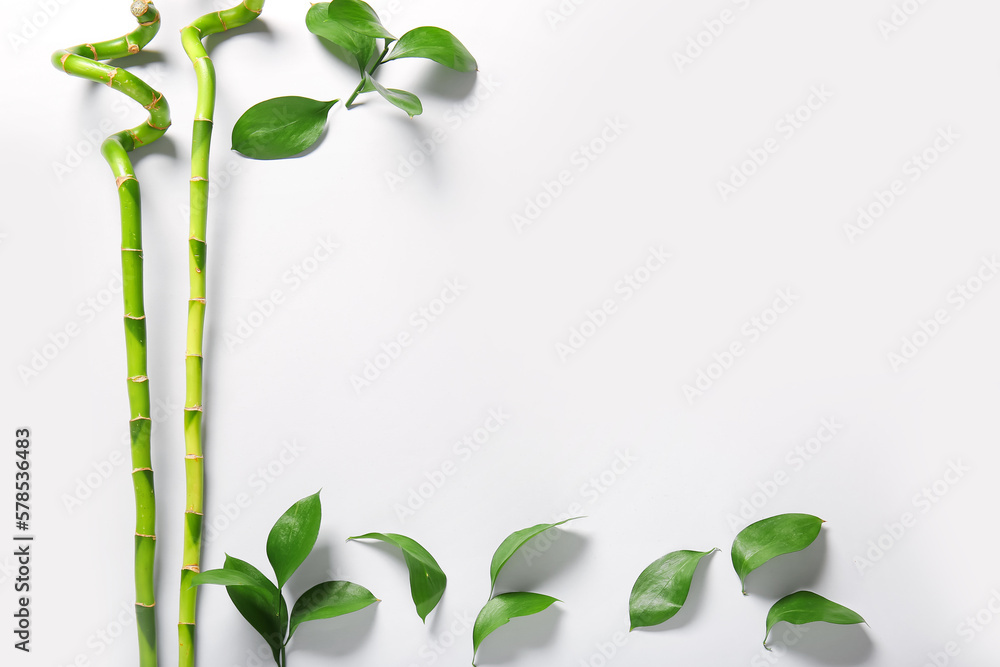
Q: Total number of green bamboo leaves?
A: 15